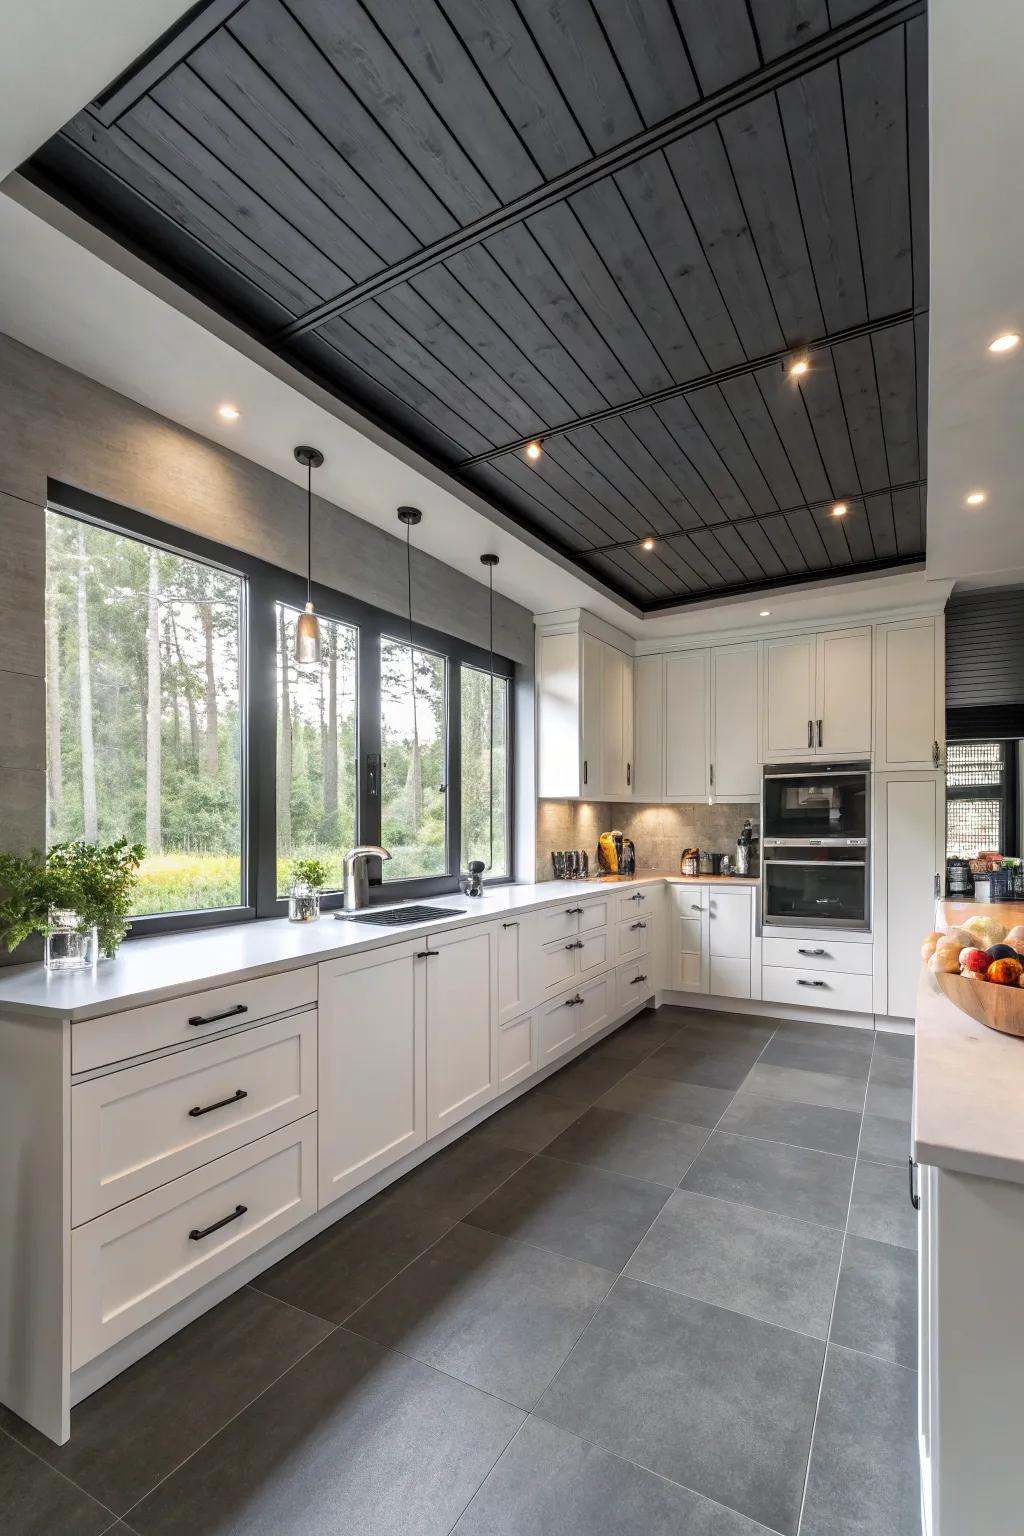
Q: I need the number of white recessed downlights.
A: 4